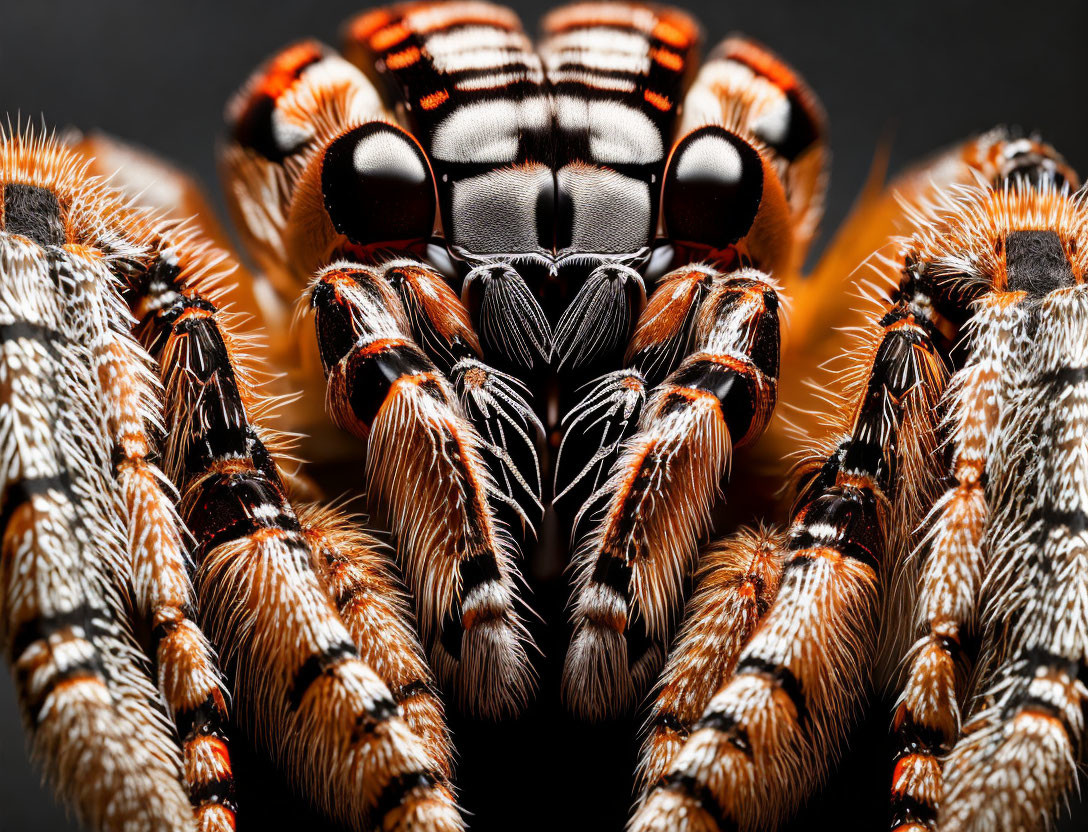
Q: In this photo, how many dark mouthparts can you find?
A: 2